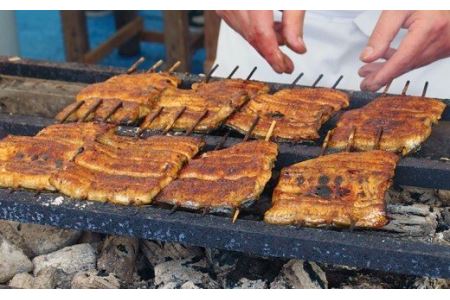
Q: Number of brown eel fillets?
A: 8